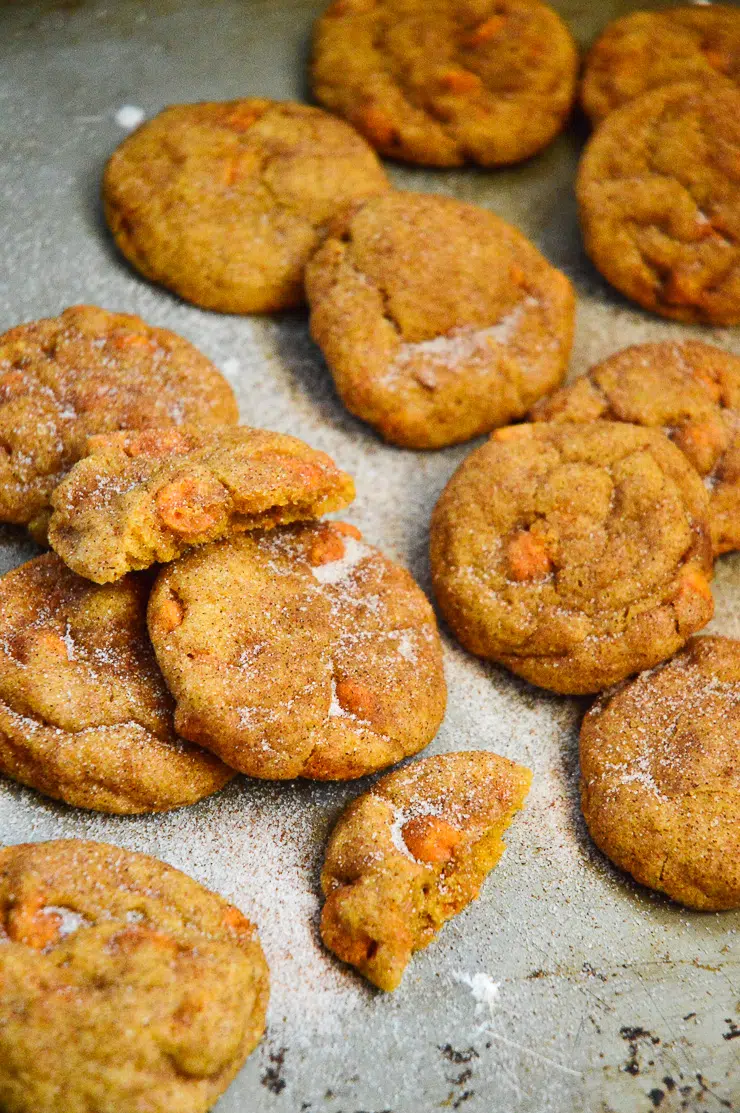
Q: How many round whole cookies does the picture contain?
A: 12